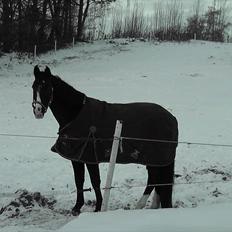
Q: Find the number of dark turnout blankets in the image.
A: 1